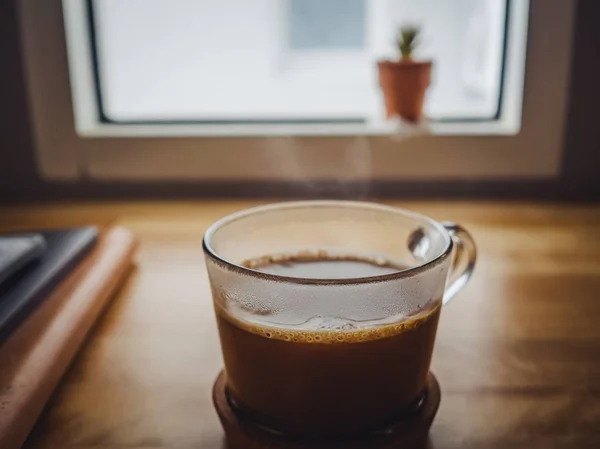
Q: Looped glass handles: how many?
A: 1